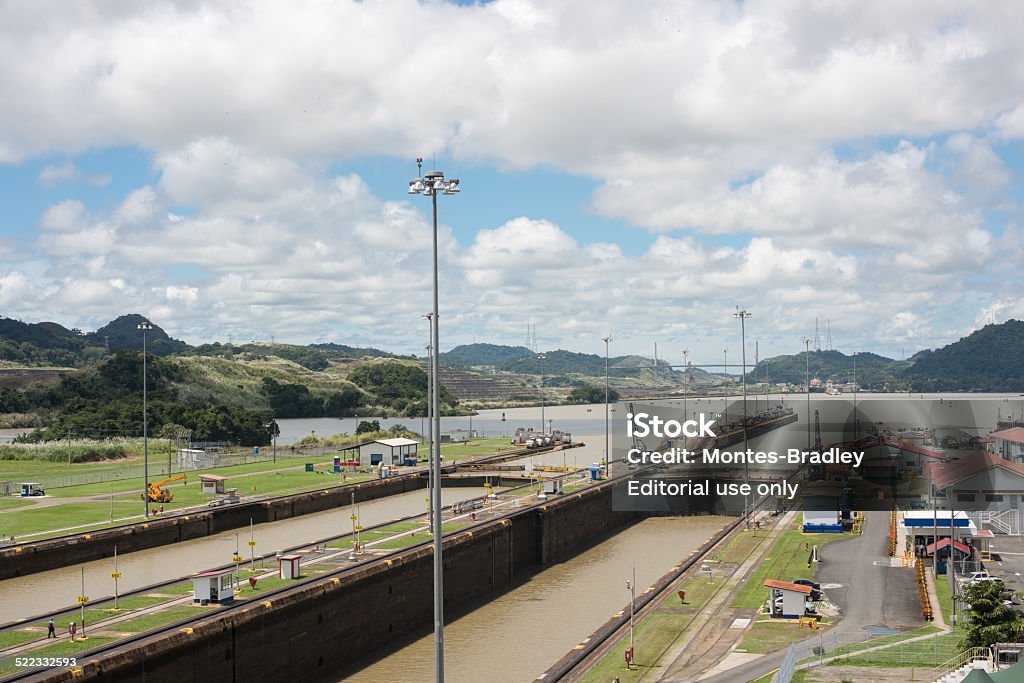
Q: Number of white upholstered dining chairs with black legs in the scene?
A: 0